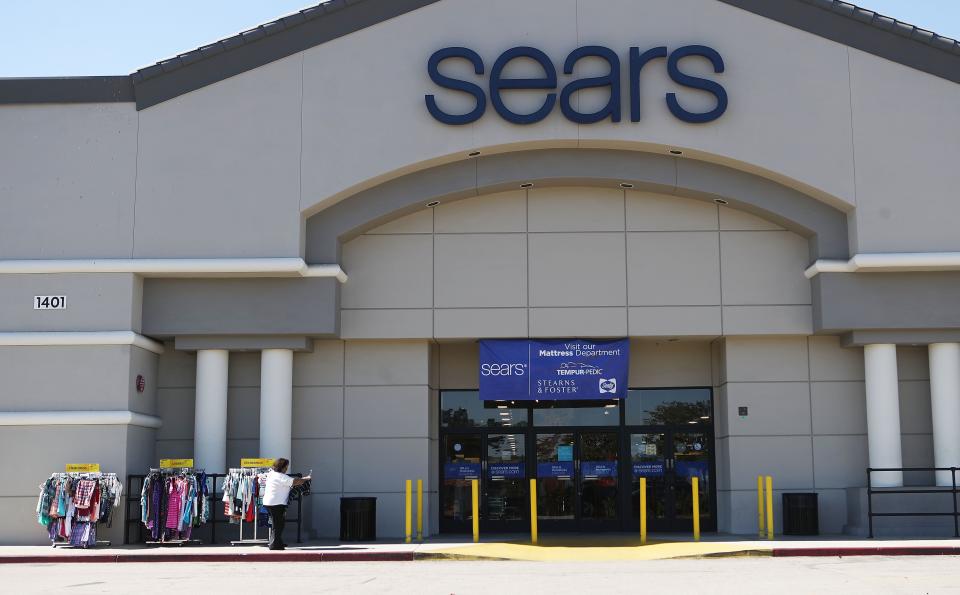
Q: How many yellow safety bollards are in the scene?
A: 8